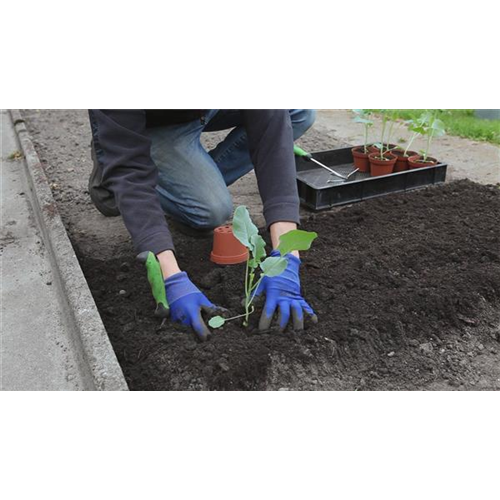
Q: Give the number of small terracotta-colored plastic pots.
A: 6